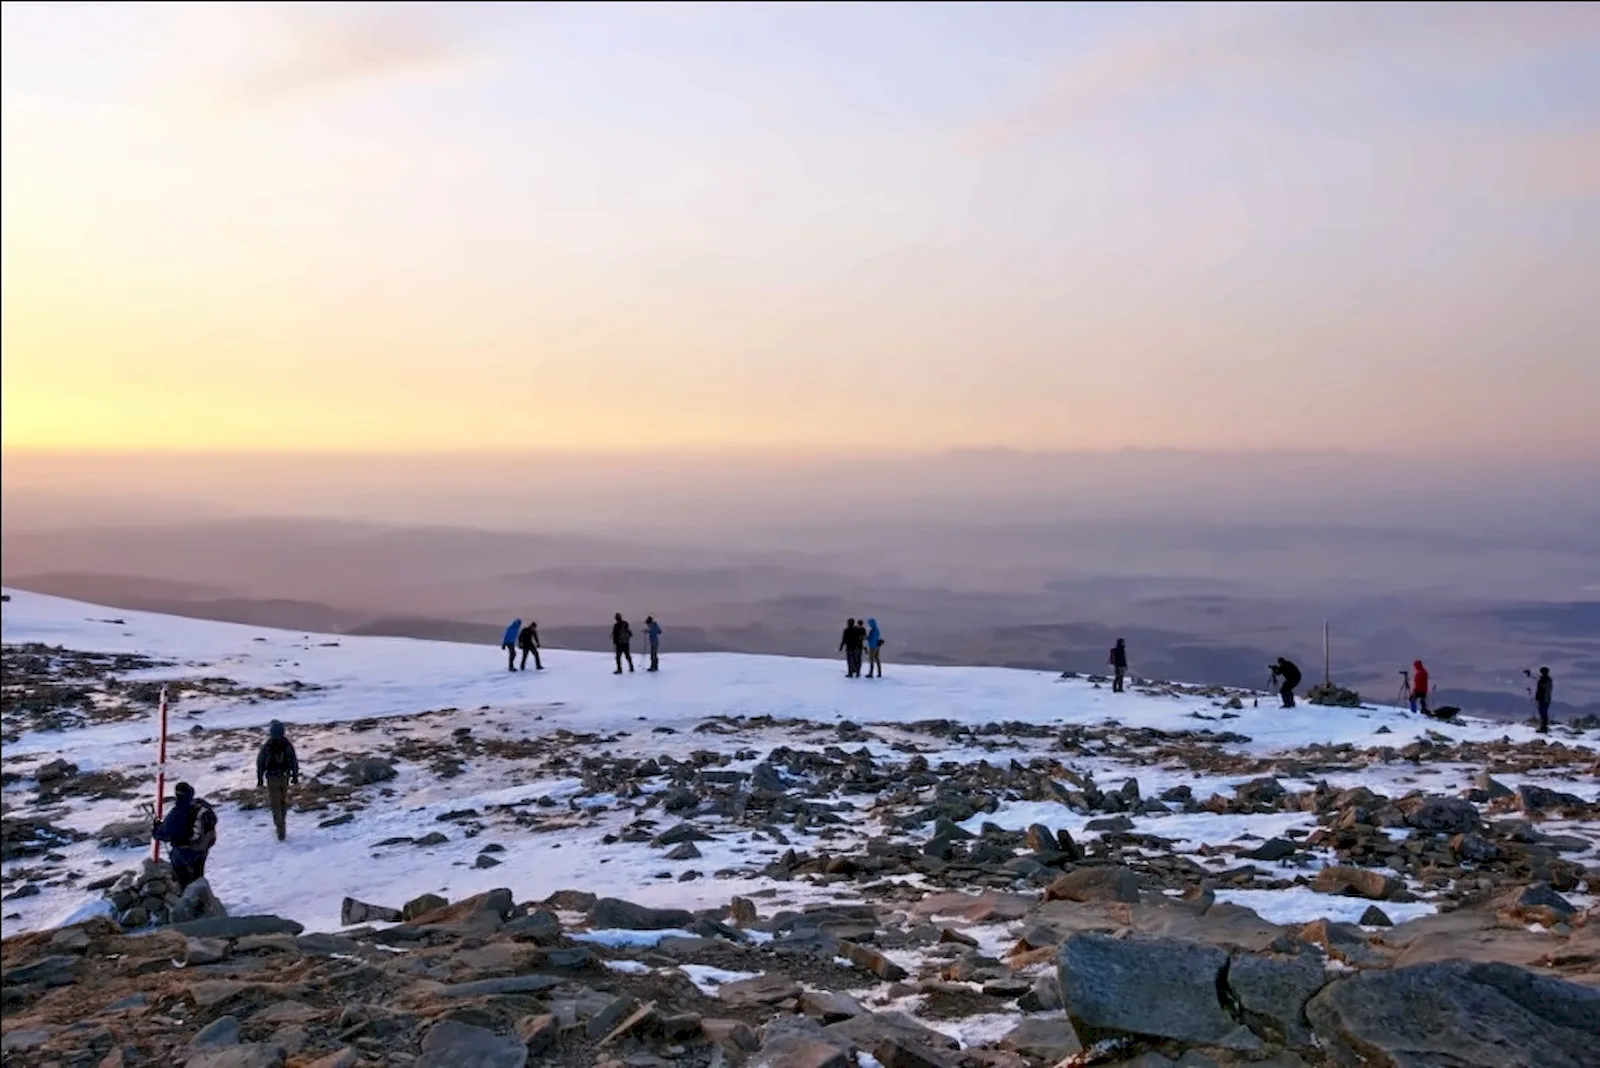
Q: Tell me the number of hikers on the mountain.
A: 13